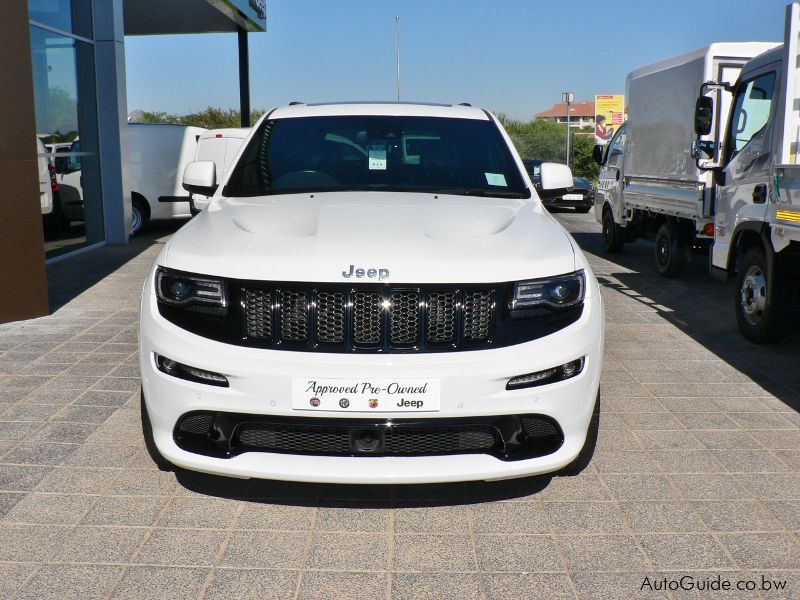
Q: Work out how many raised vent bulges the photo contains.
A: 2